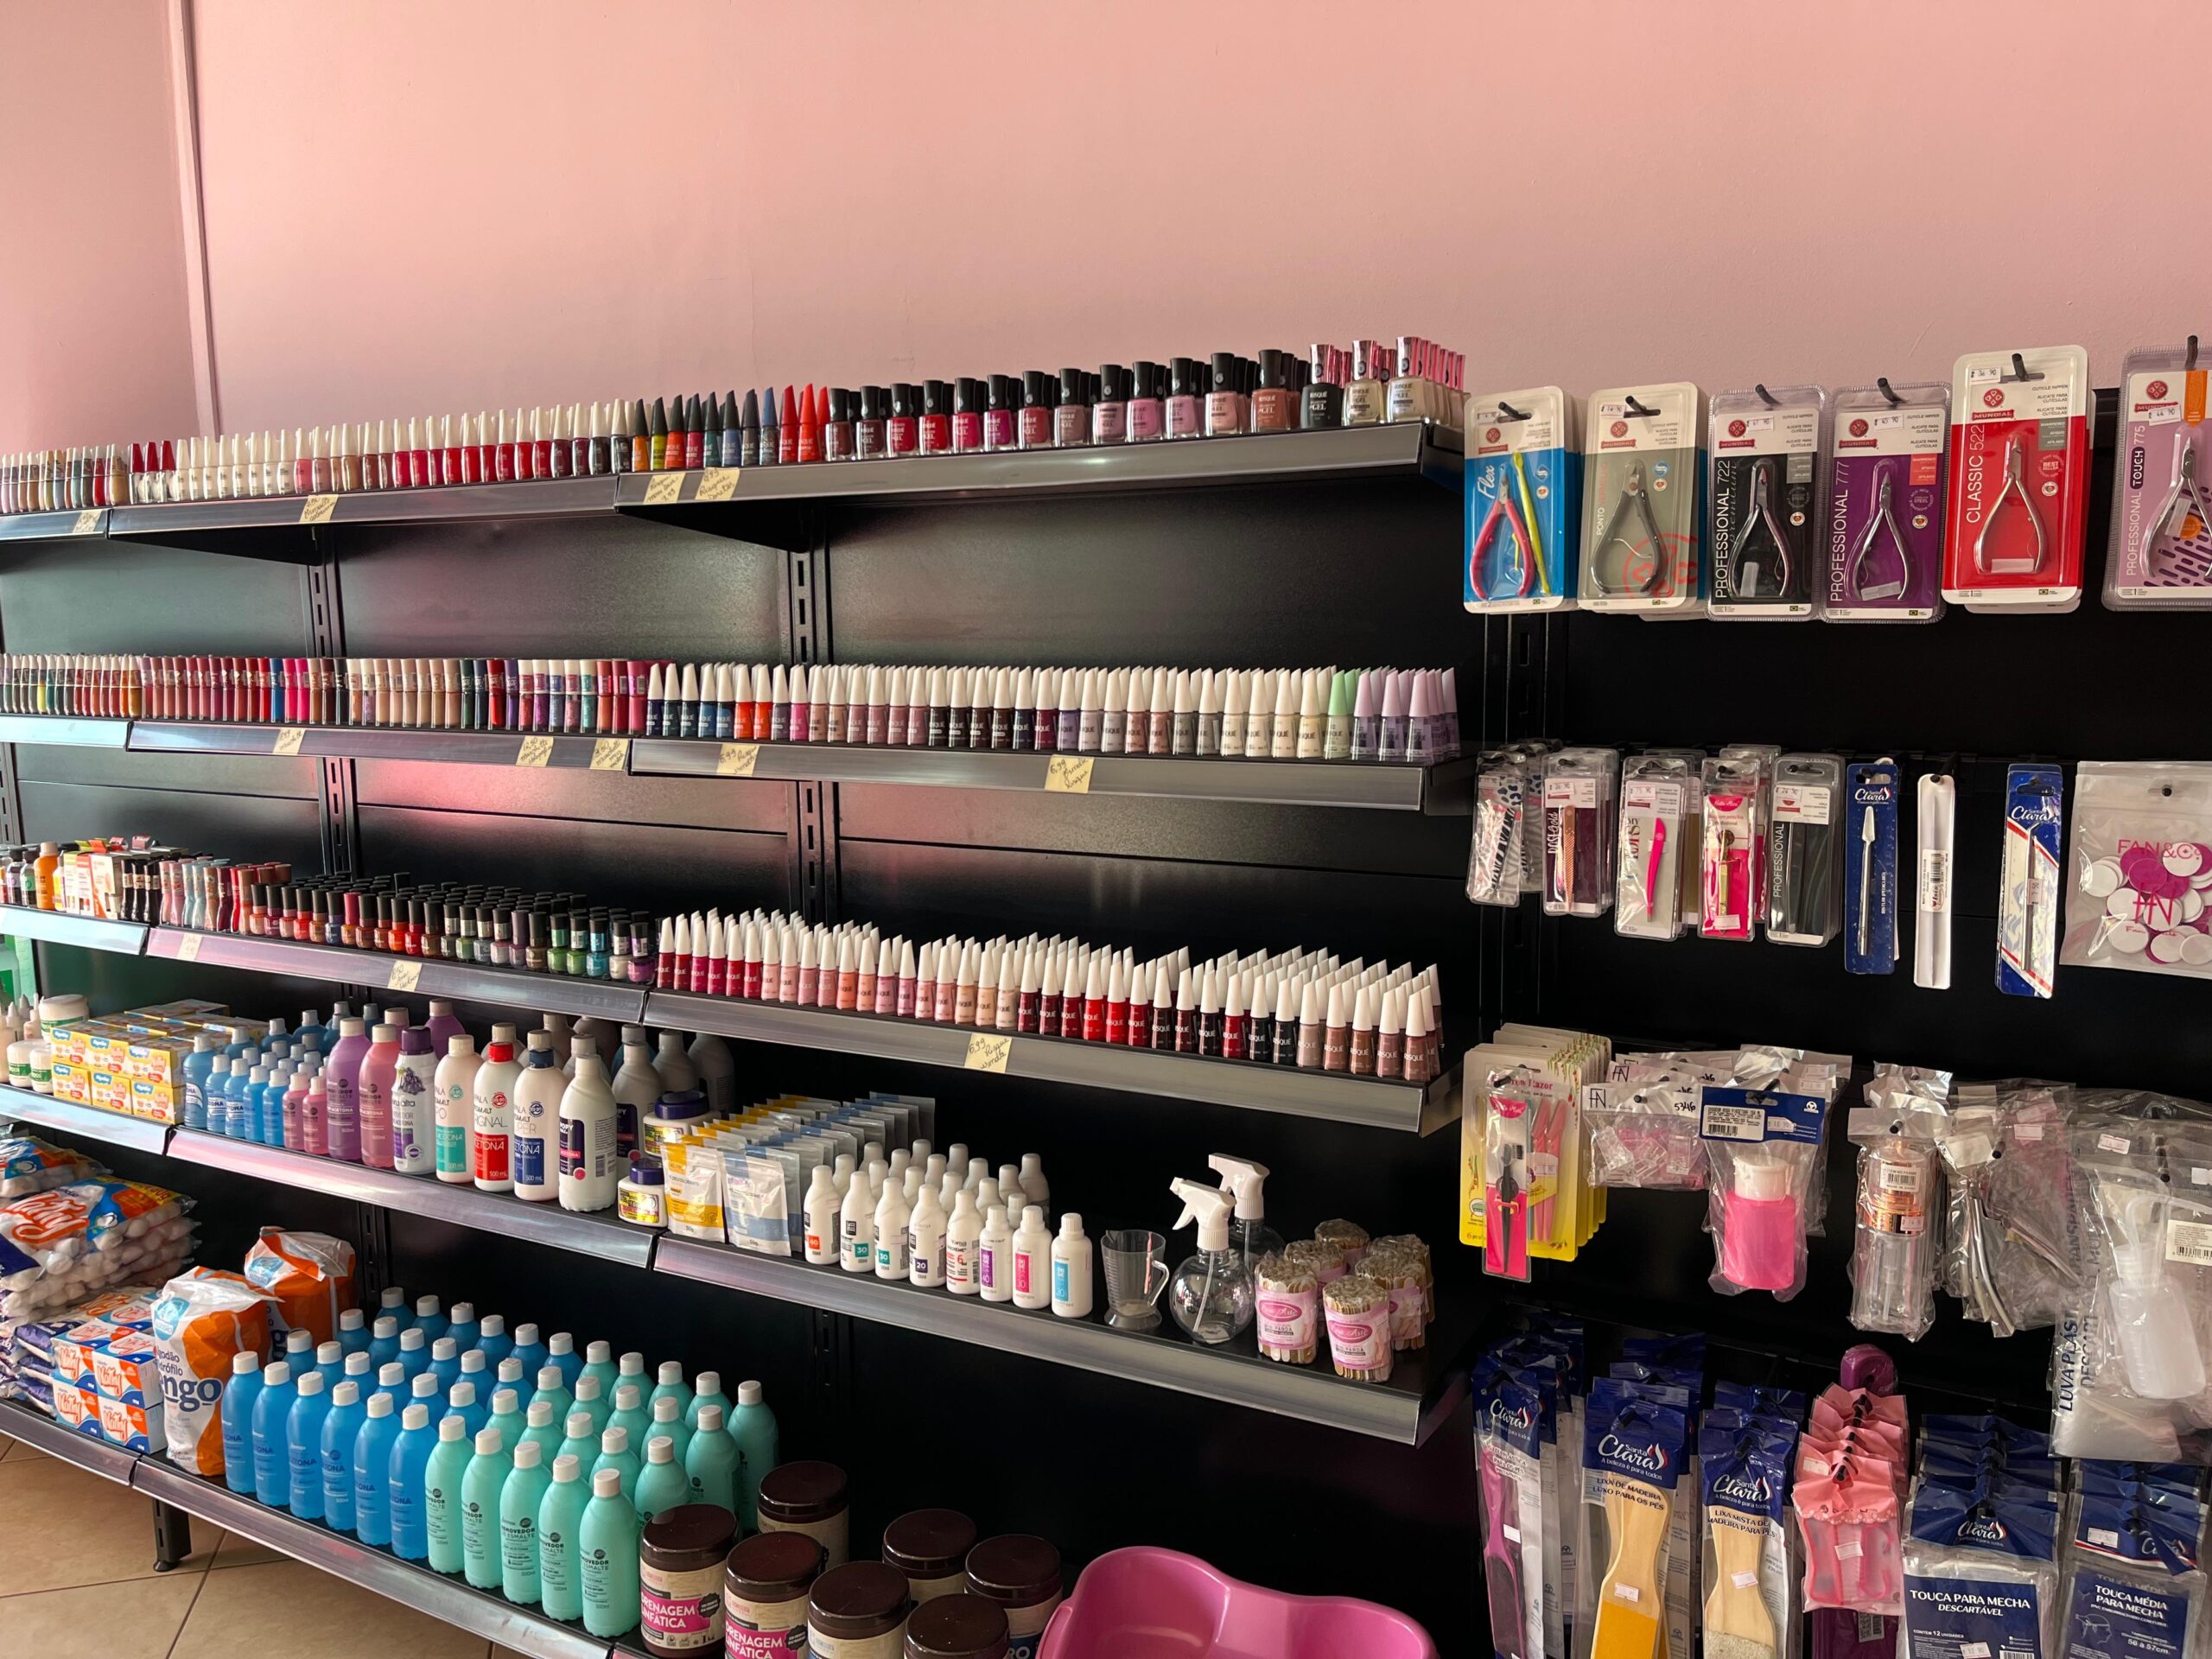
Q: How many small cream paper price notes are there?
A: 12